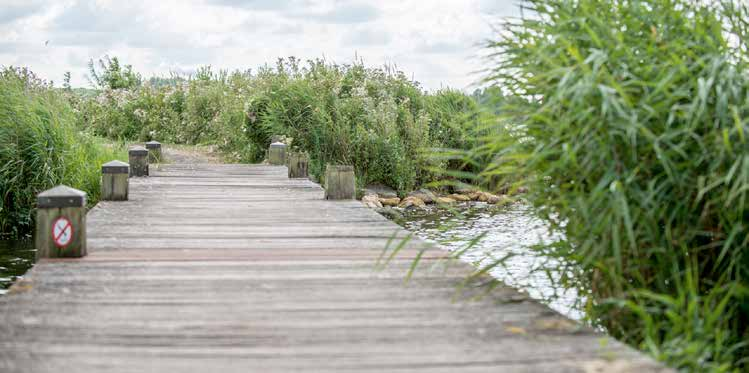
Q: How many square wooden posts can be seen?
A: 7